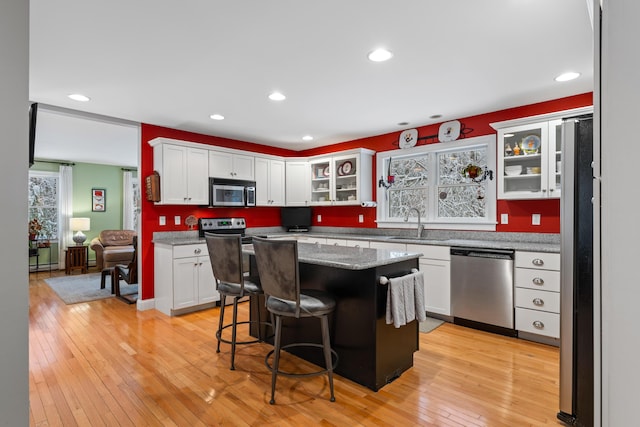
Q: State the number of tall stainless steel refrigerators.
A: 1